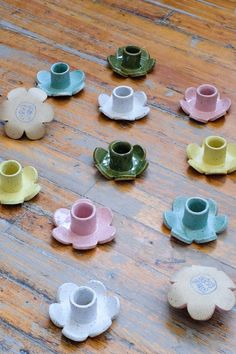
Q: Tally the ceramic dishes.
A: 12